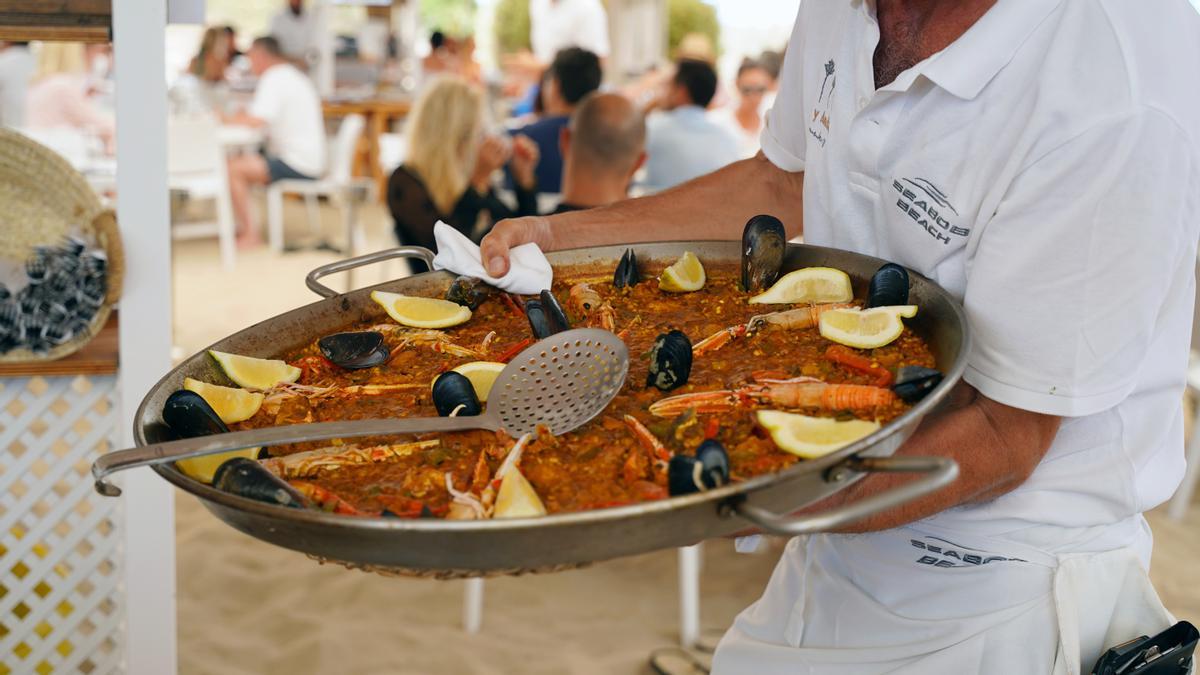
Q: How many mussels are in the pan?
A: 12